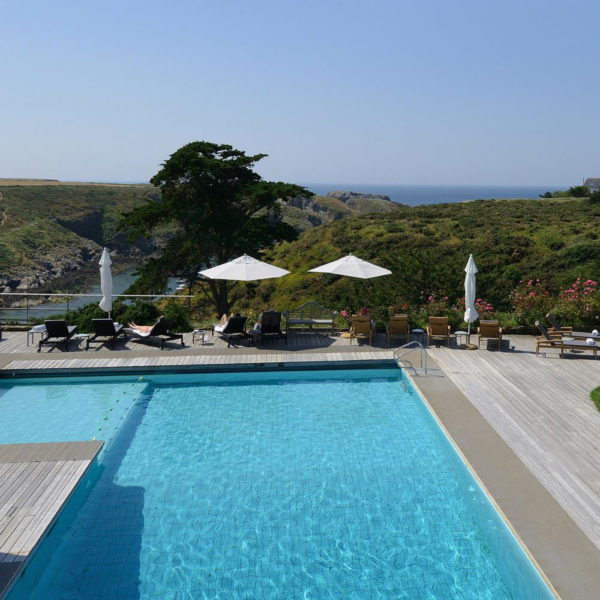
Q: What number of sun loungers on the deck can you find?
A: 11